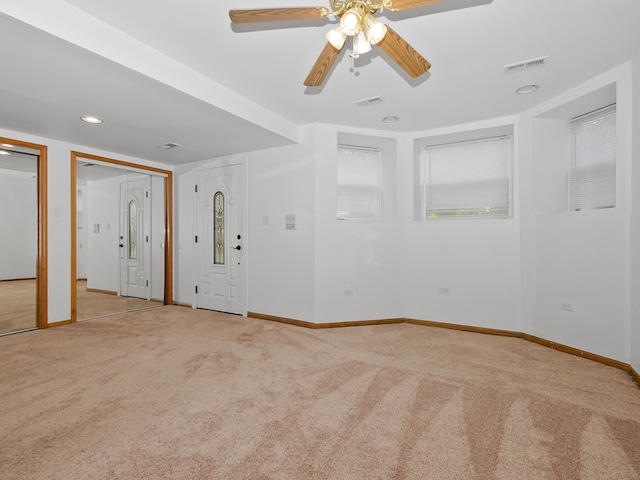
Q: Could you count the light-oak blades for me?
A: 4